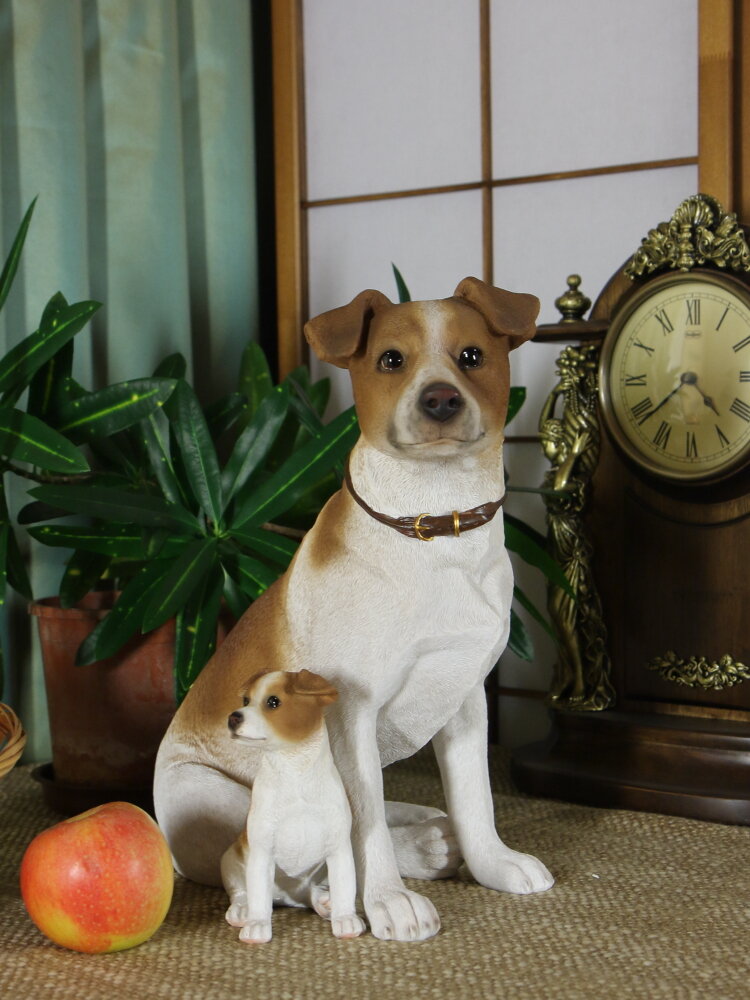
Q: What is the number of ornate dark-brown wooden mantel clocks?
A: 1